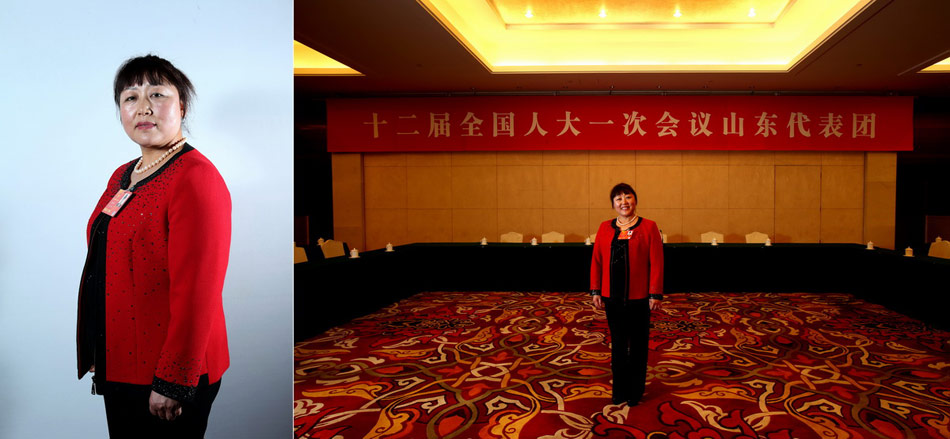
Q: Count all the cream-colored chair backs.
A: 9